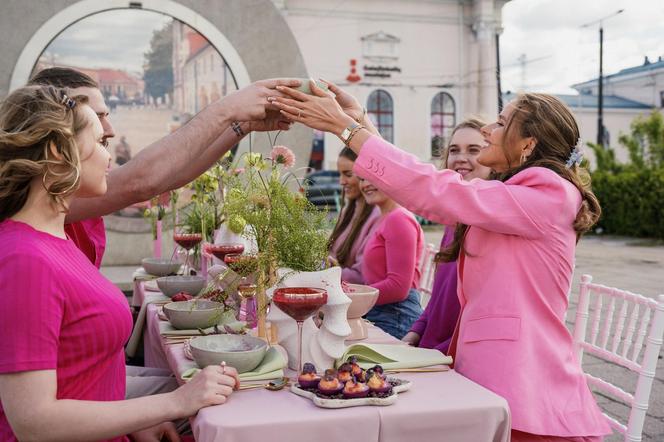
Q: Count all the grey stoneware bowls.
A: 4